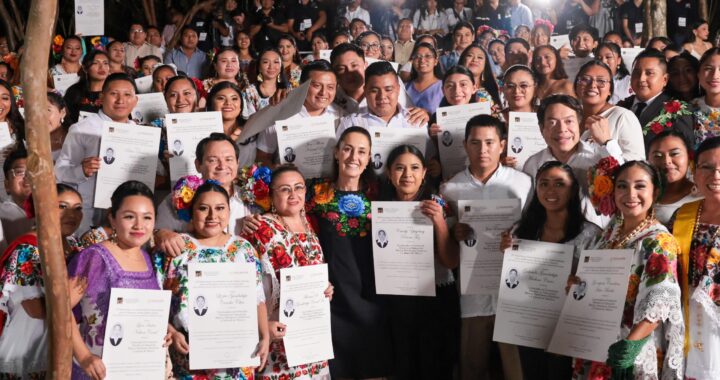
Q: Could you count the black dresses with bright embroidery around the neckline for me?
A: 1